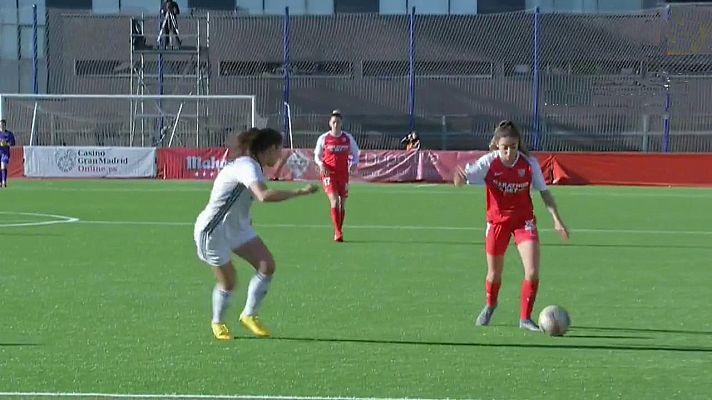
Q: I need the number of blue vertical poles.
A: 6